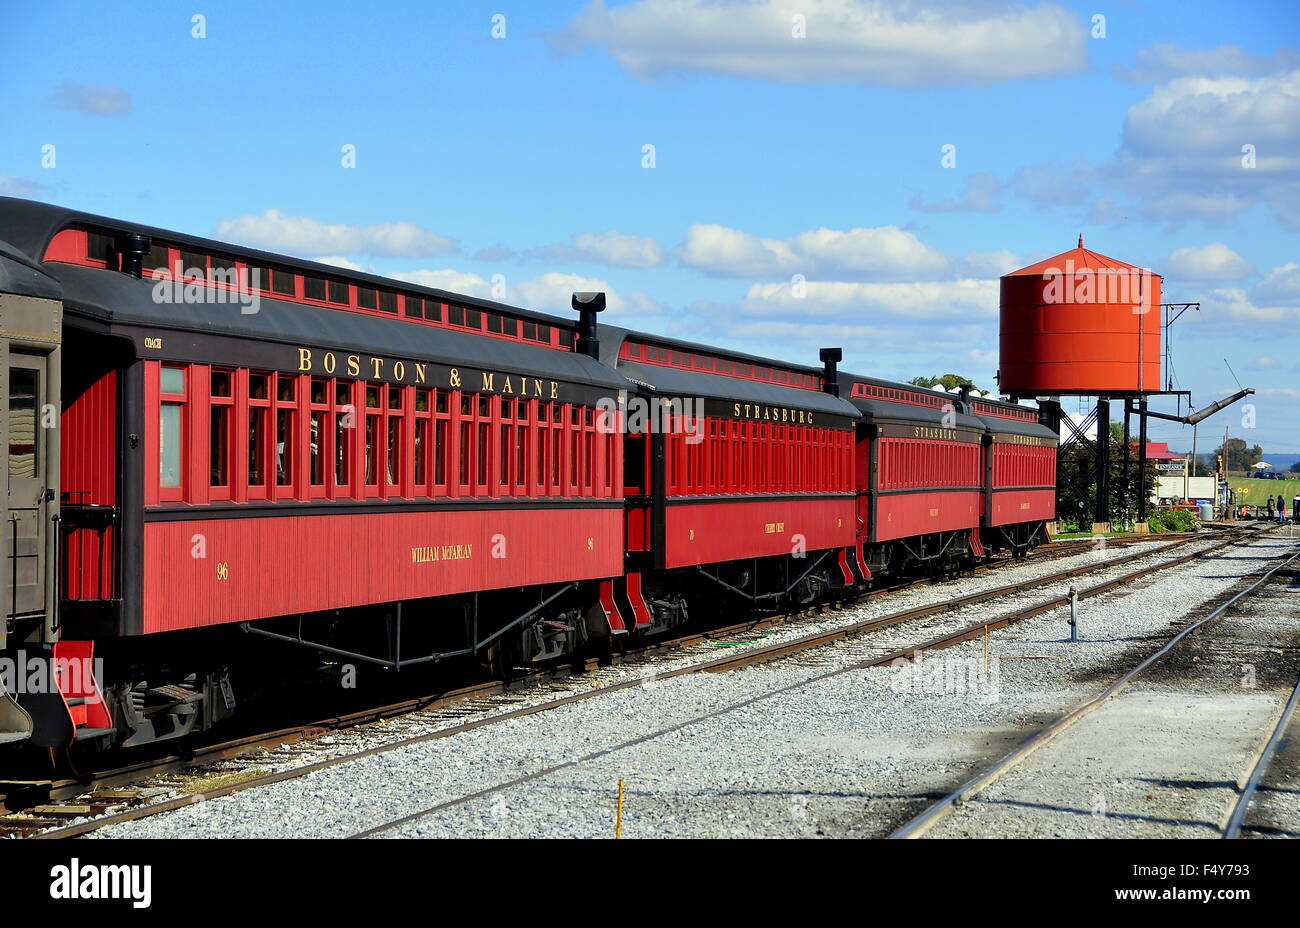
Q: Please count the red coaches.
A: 4